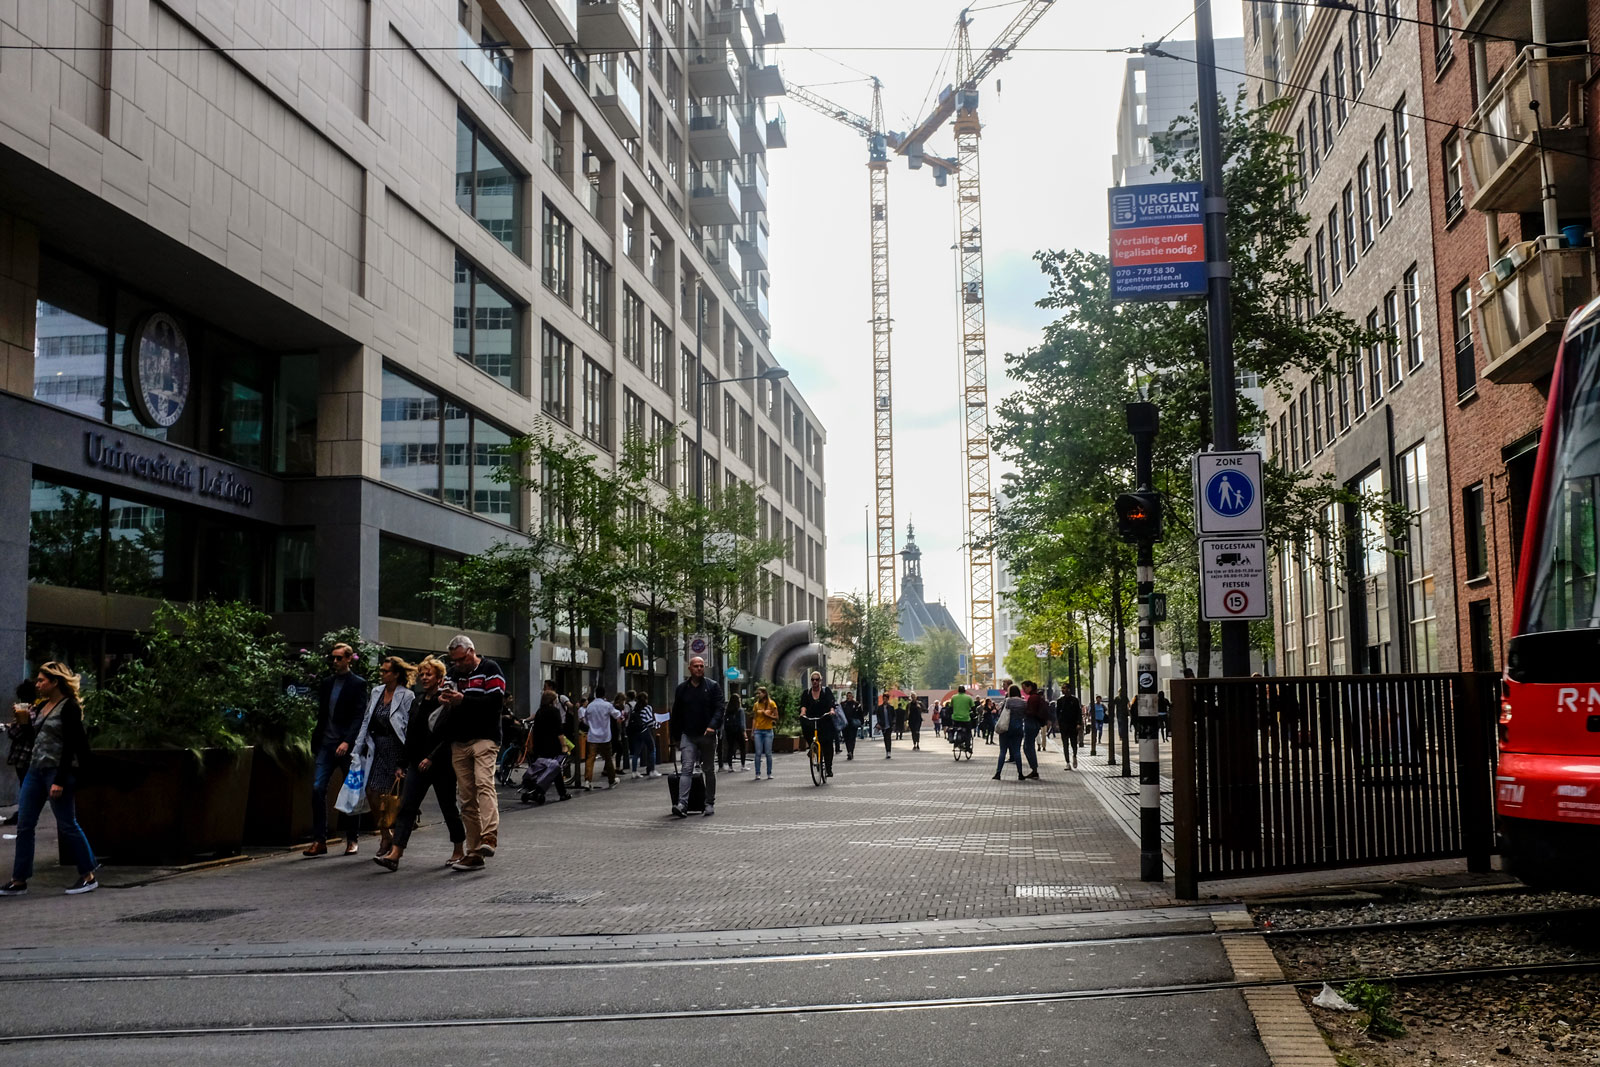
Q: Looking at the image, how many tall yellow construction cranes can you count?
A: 2